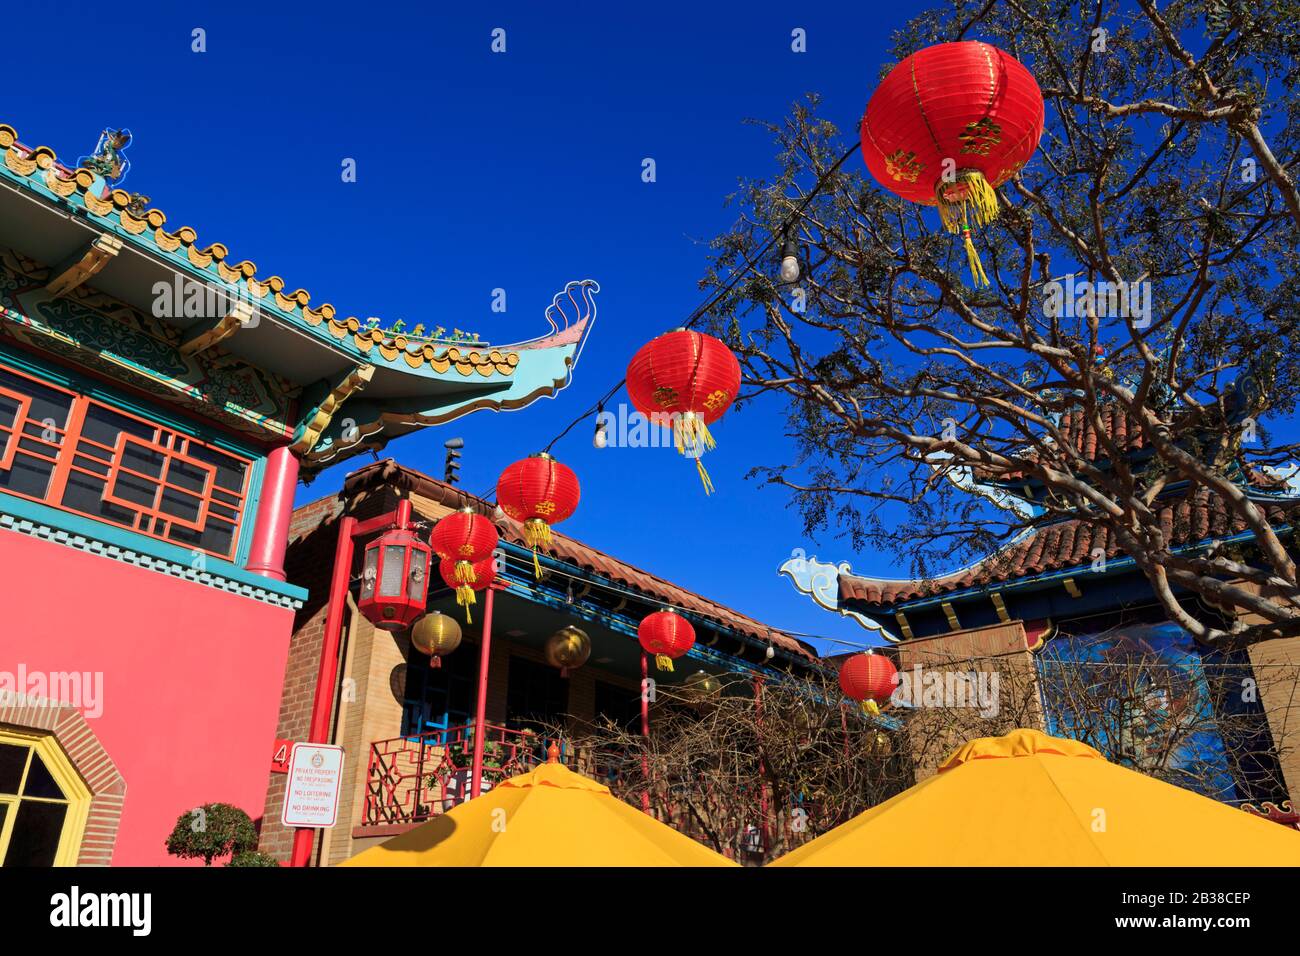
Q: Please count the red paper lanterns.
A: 7